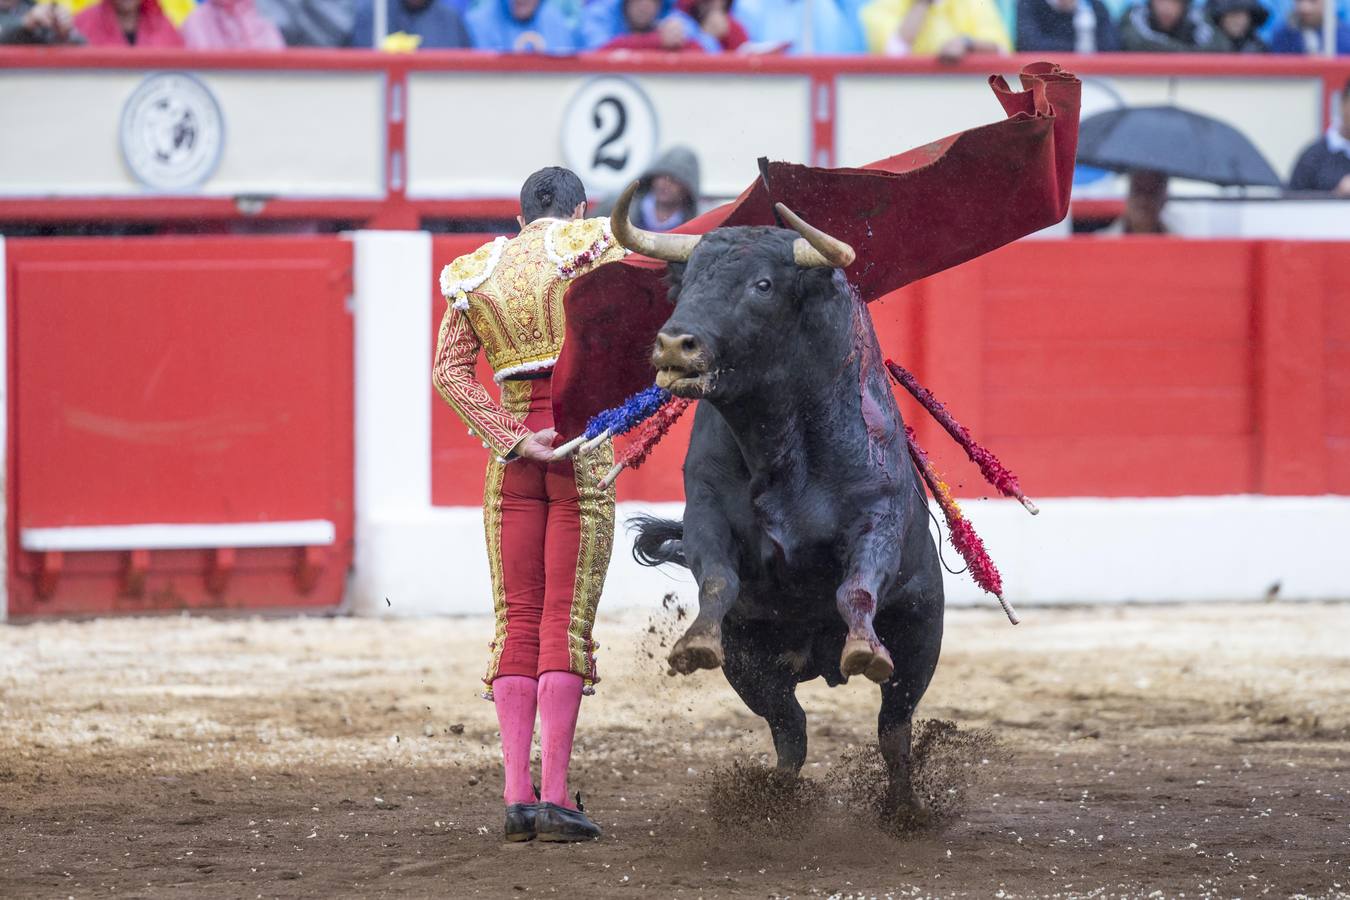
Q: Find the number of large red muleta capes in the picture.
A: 1